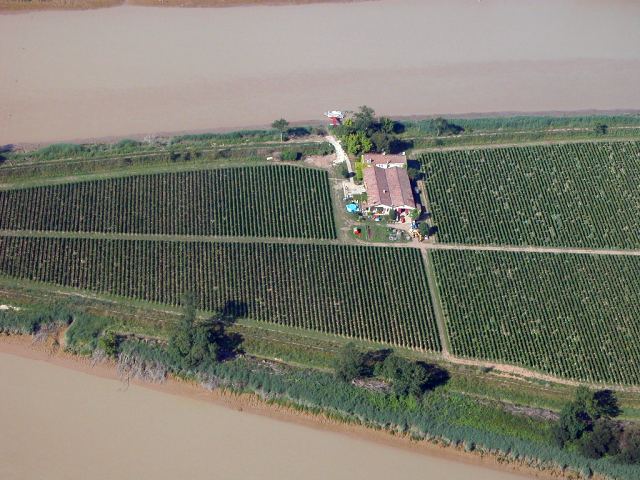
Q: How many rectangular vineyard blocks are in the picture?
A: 4